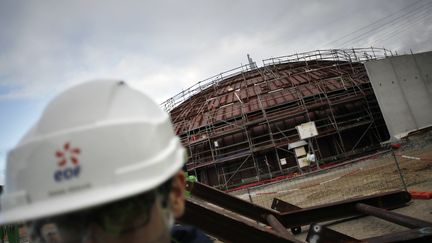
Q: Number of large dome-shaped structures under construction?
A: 1